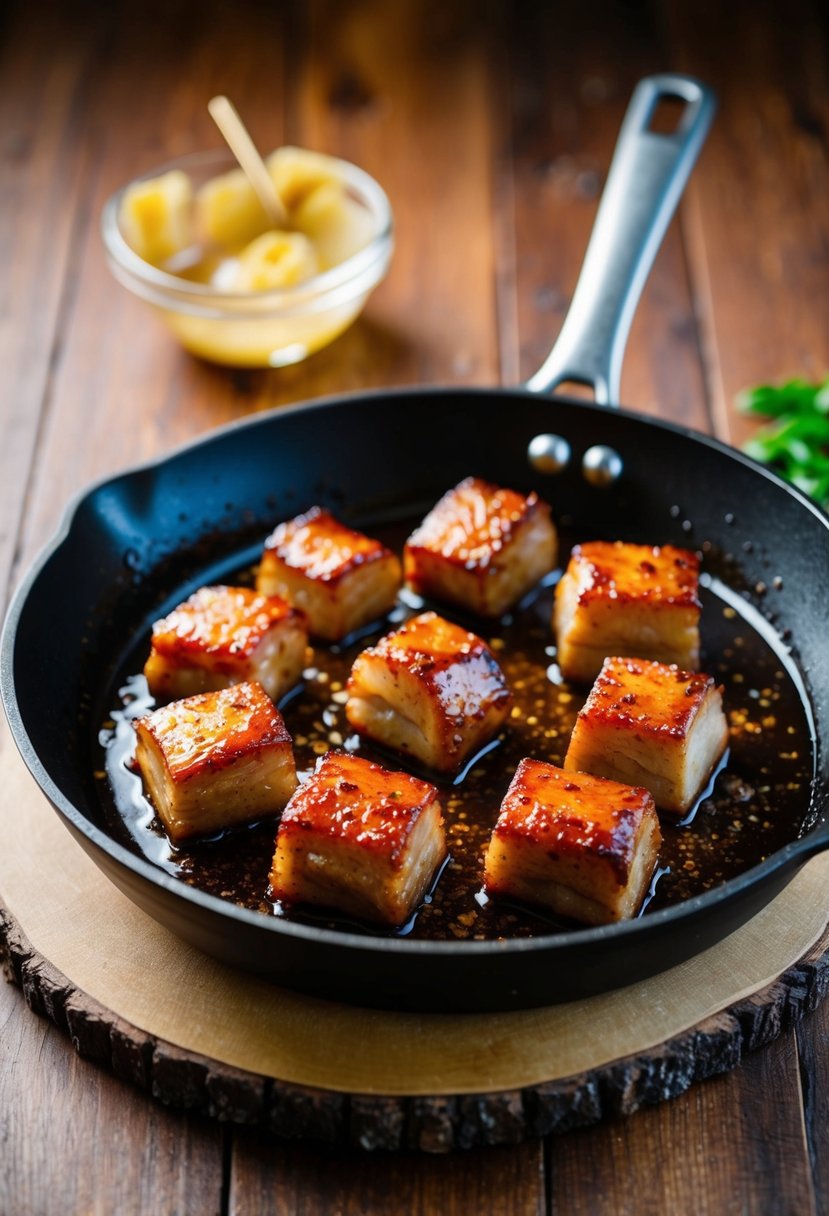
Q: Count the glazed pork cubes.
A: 9